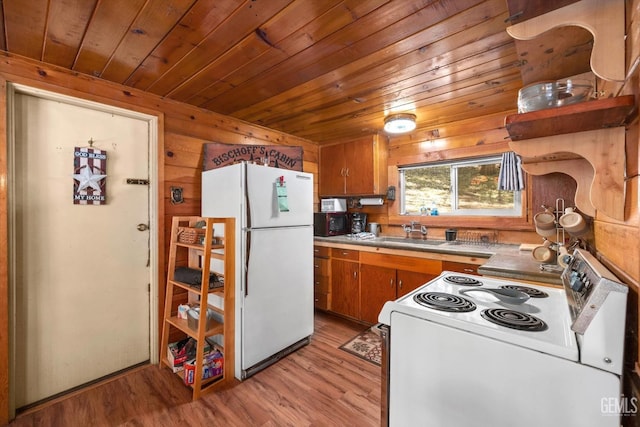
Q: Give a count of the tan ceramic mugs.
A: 4